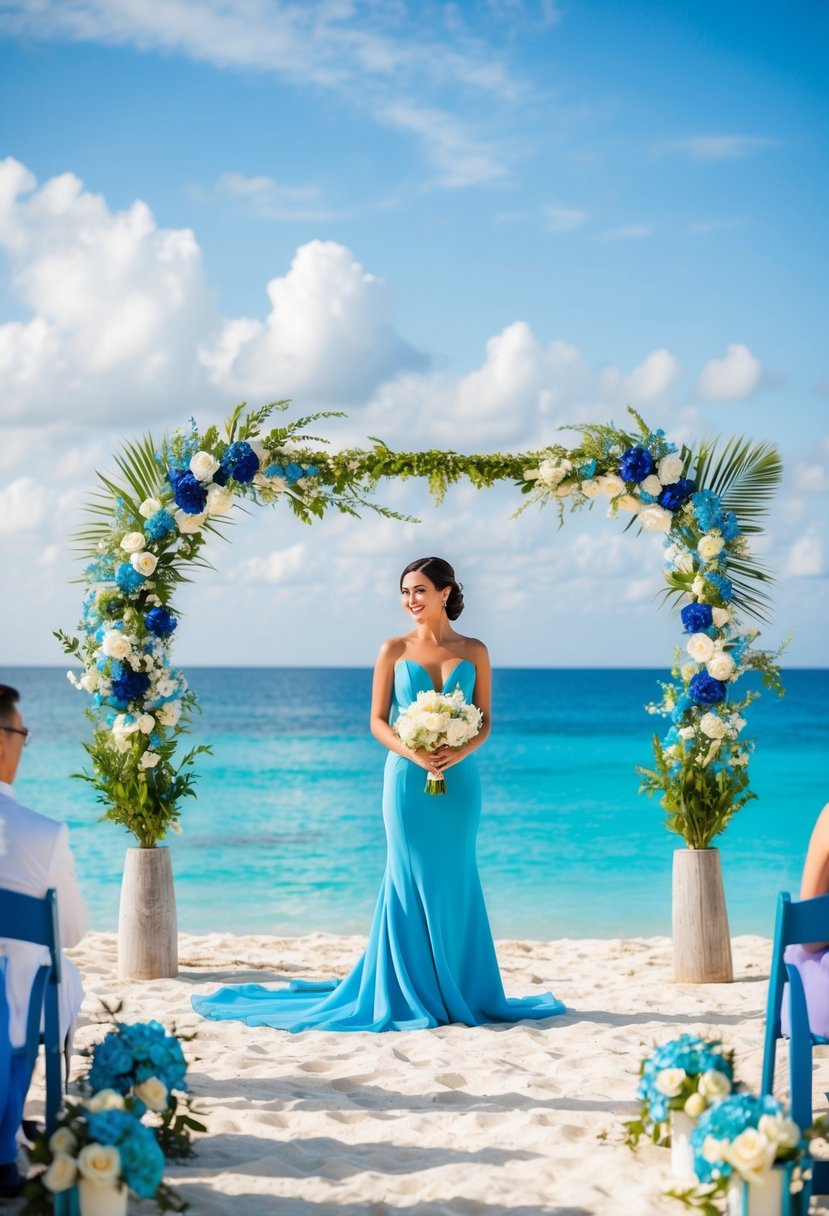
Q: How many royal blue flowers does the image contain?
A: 8